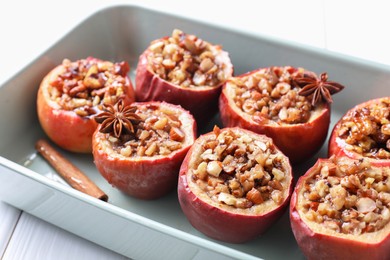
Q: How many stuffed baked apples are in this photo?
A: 7